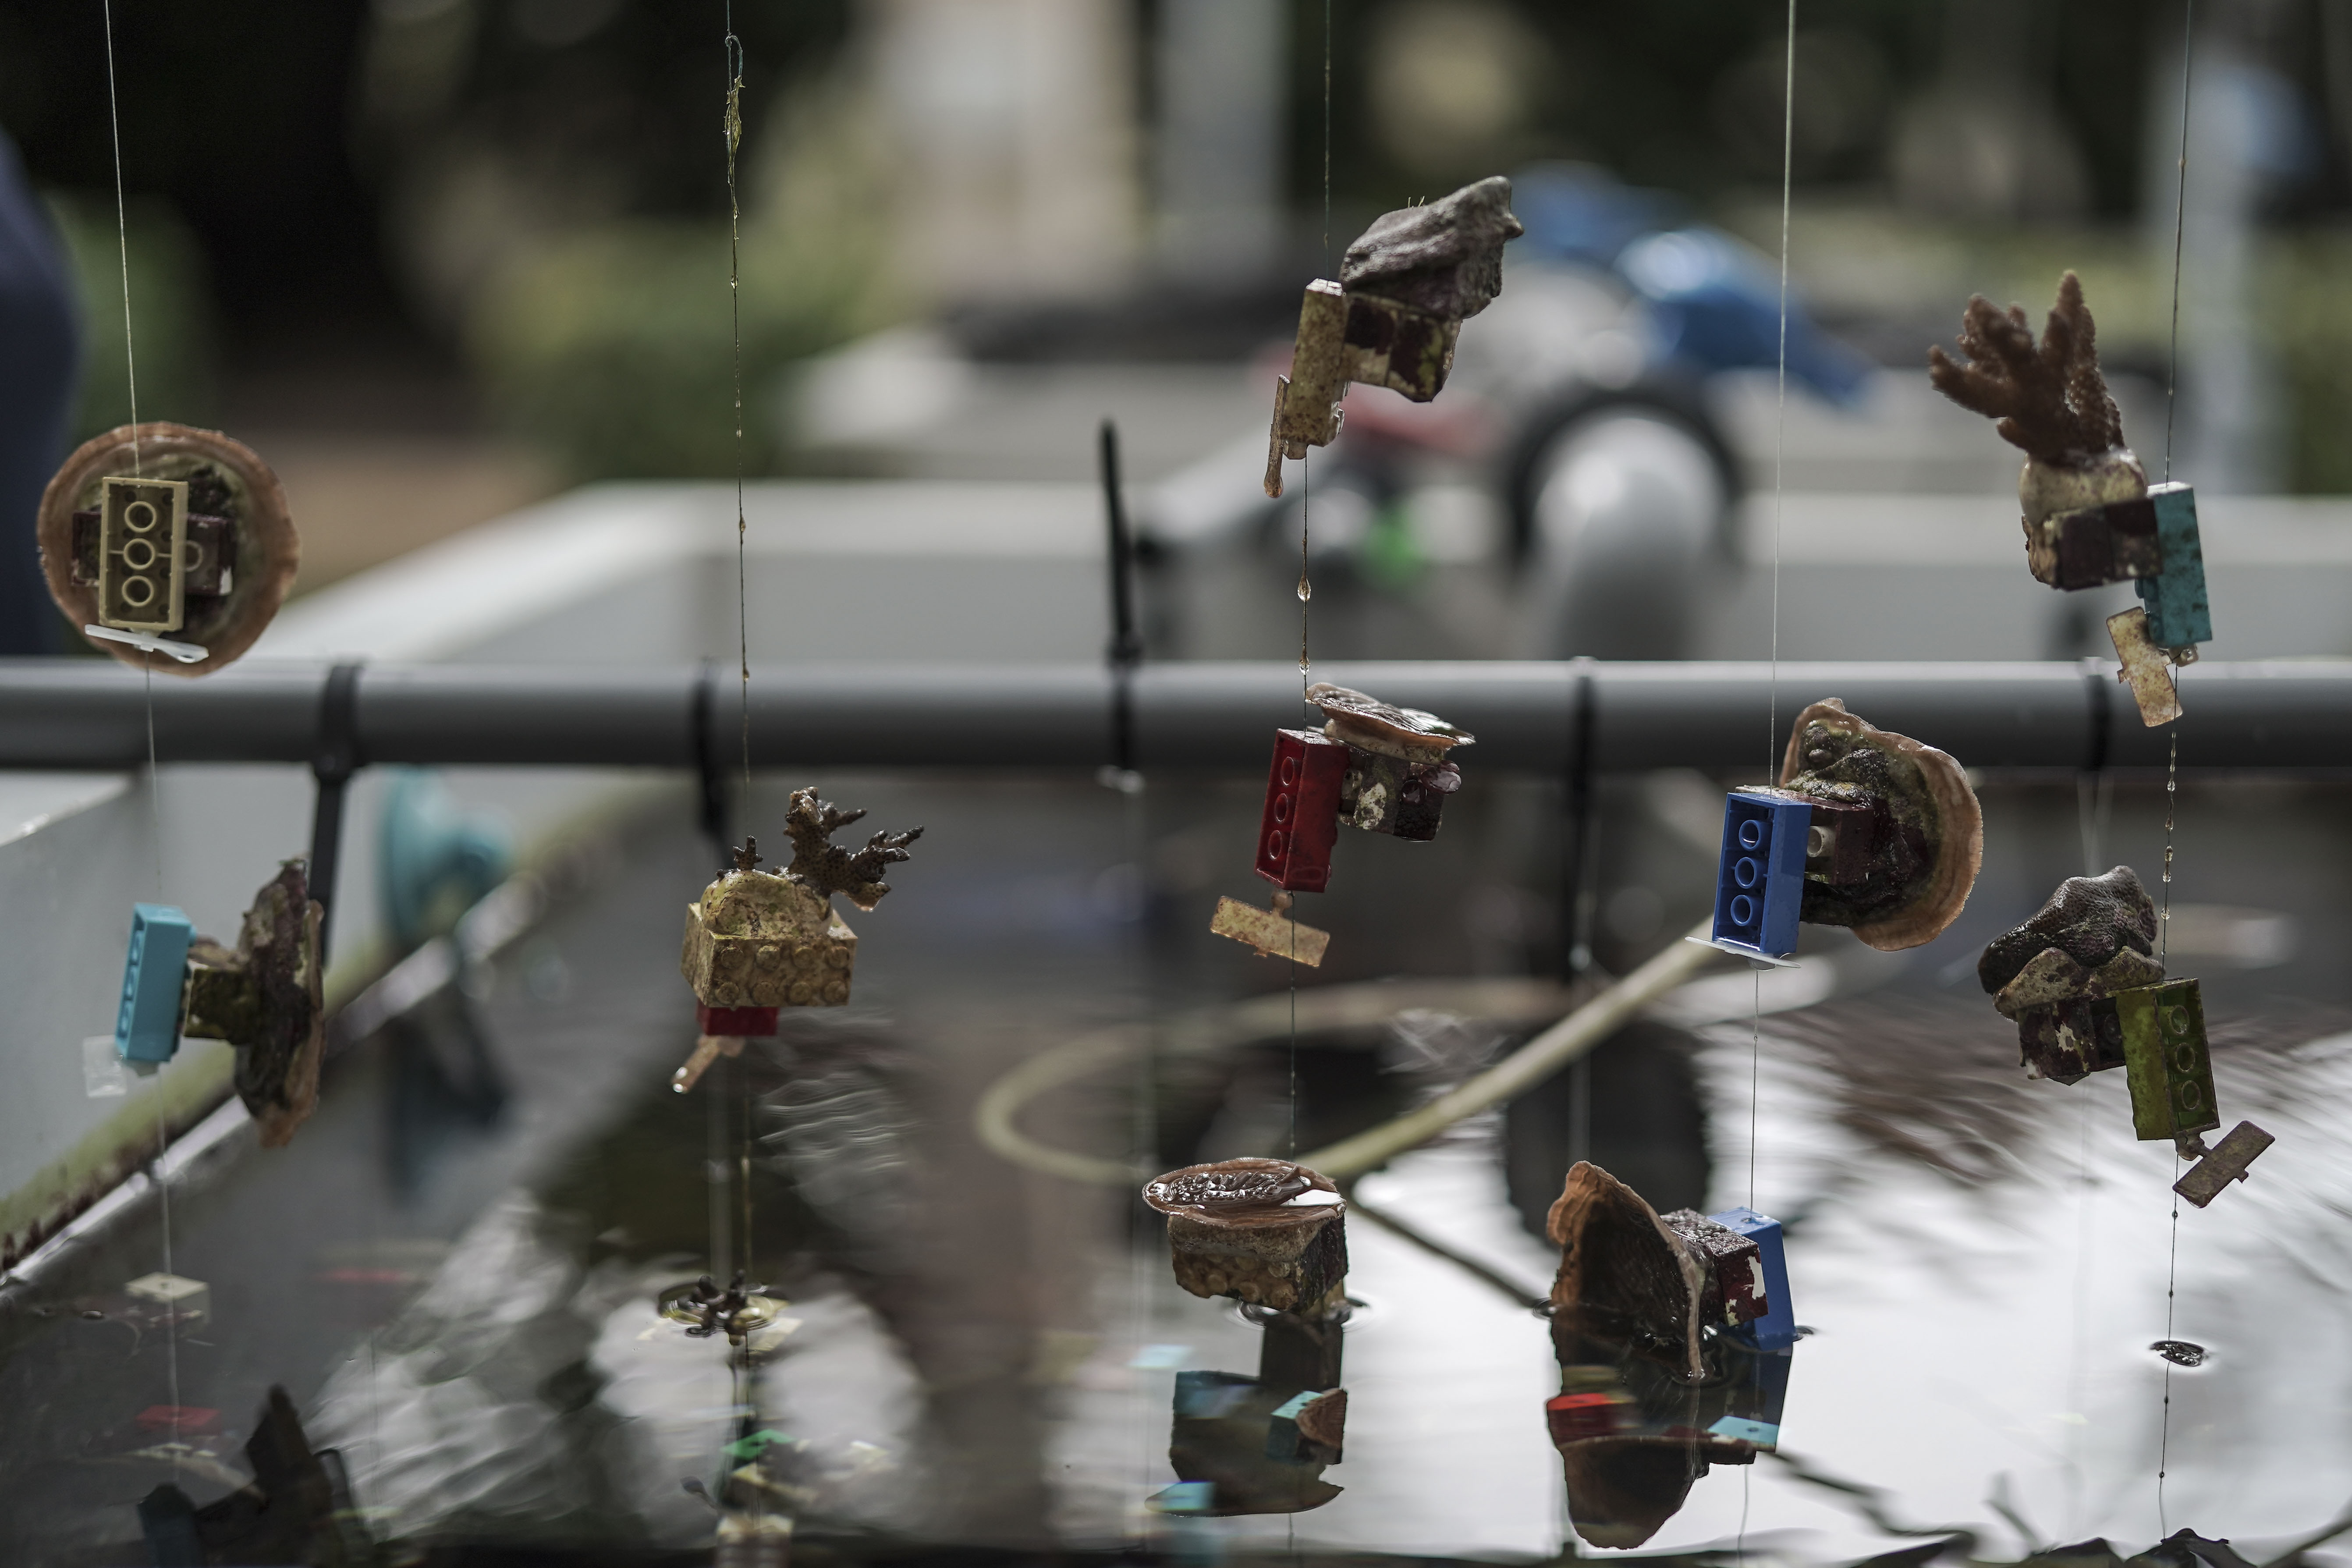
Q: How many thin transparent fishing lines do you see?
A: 5